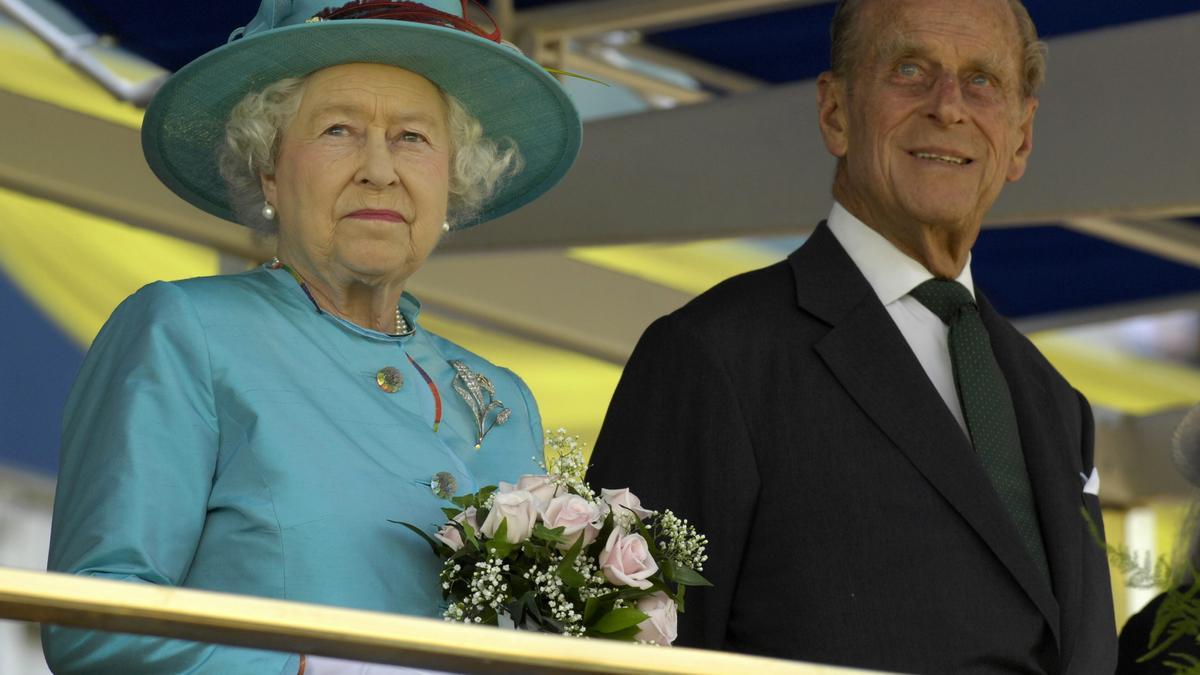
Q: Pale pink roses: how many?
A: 7